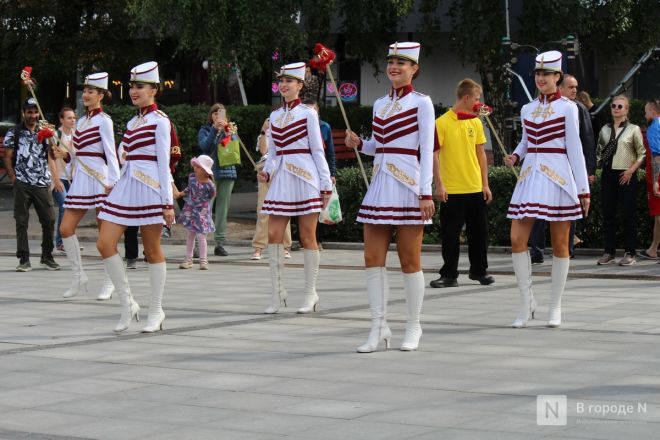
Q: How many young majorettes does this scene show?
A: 5